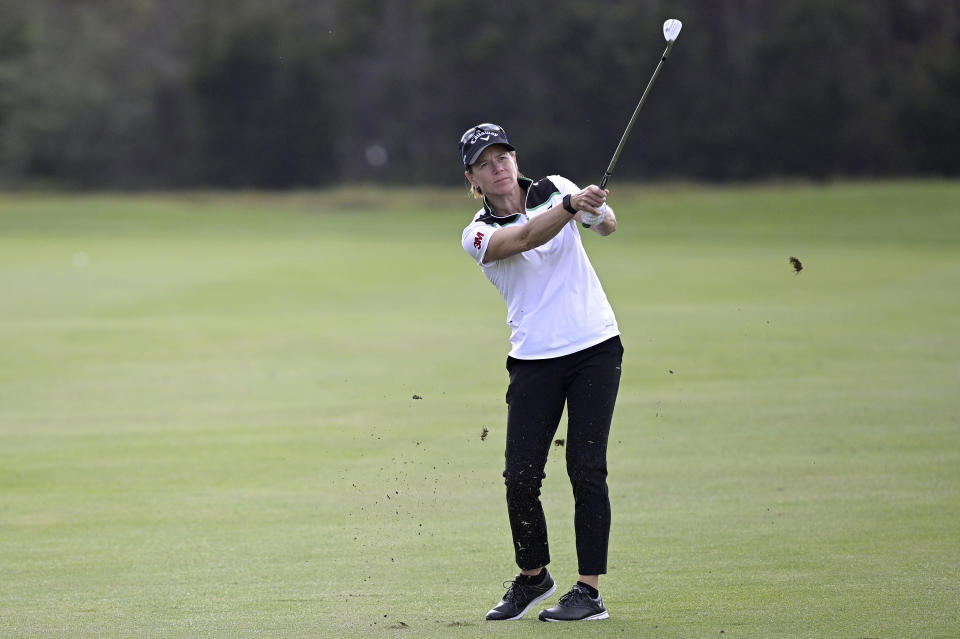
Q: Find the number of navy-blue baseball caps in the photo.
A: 1